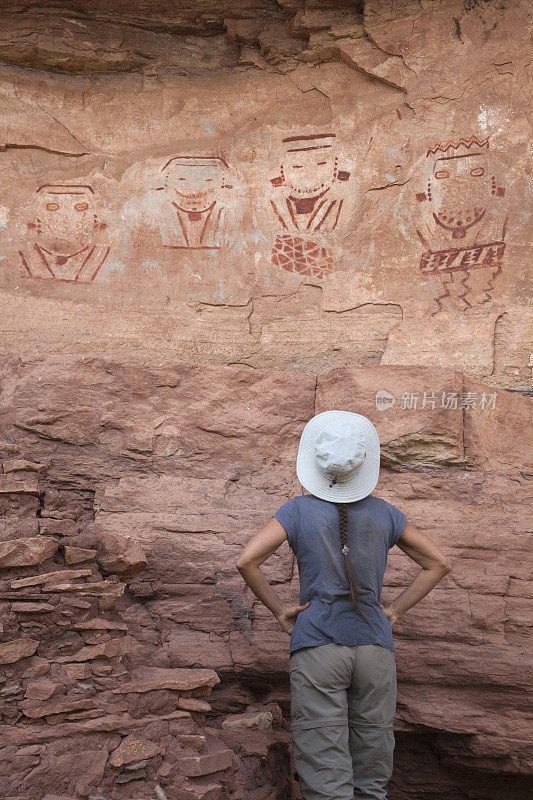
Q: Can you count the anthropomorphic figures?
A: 4